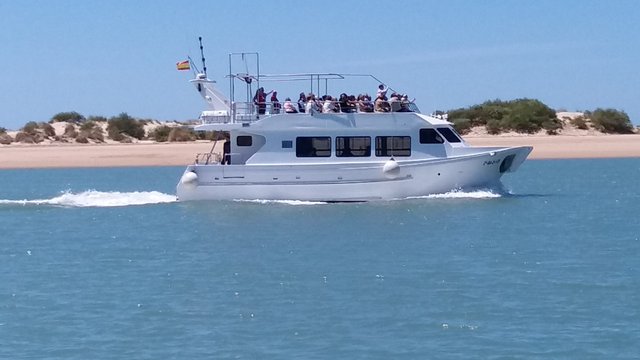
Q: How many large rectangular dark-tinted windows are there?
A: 3